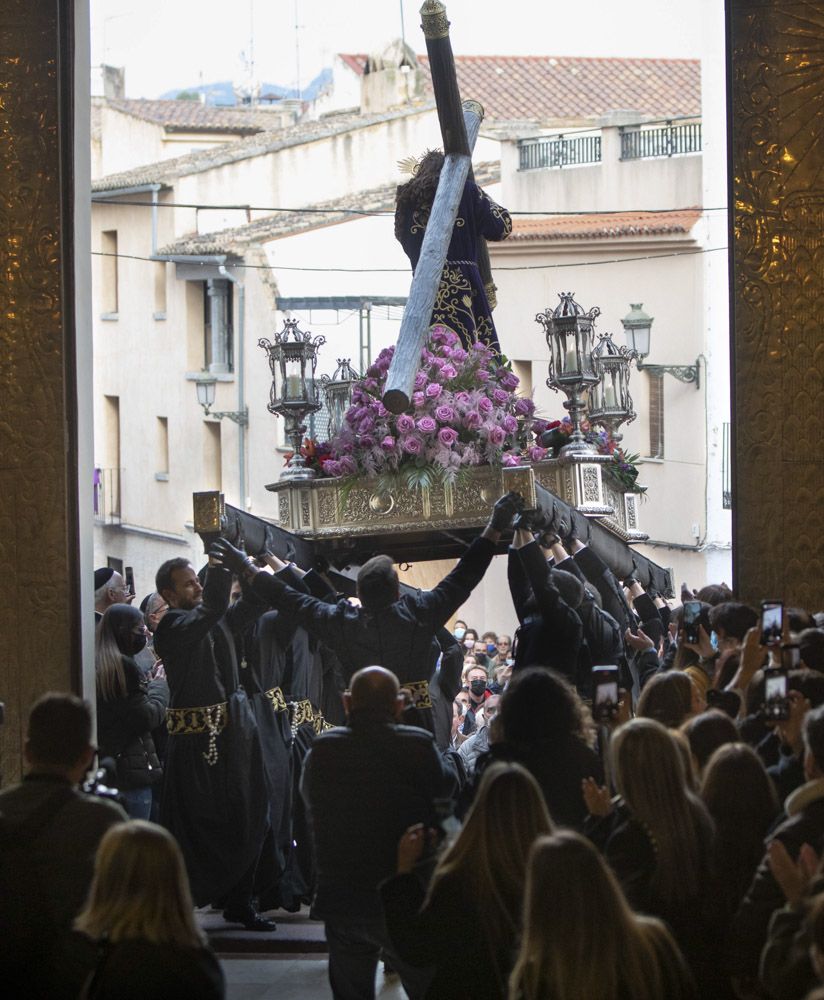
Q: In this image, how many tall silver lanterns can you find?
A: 4